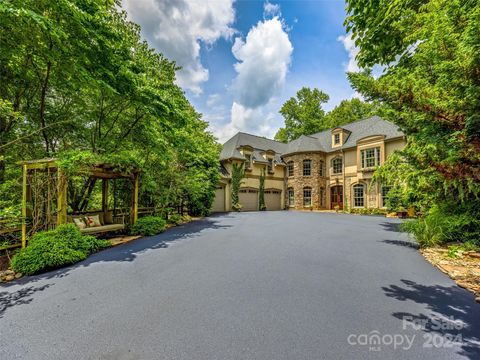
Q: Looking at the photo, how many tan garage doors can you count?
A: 3